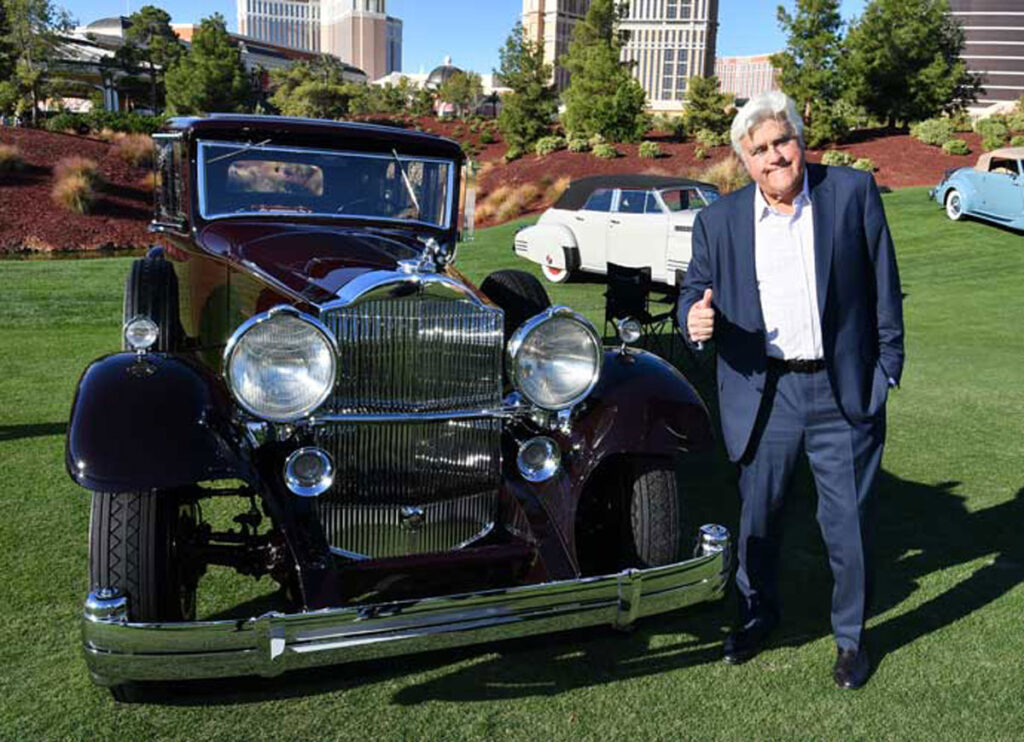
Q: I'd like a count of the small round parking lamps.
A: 2